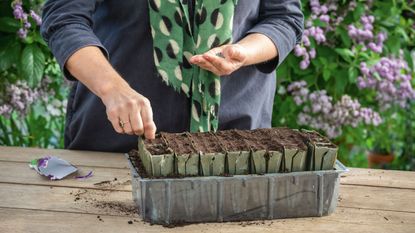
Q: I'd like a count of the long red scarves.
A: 0